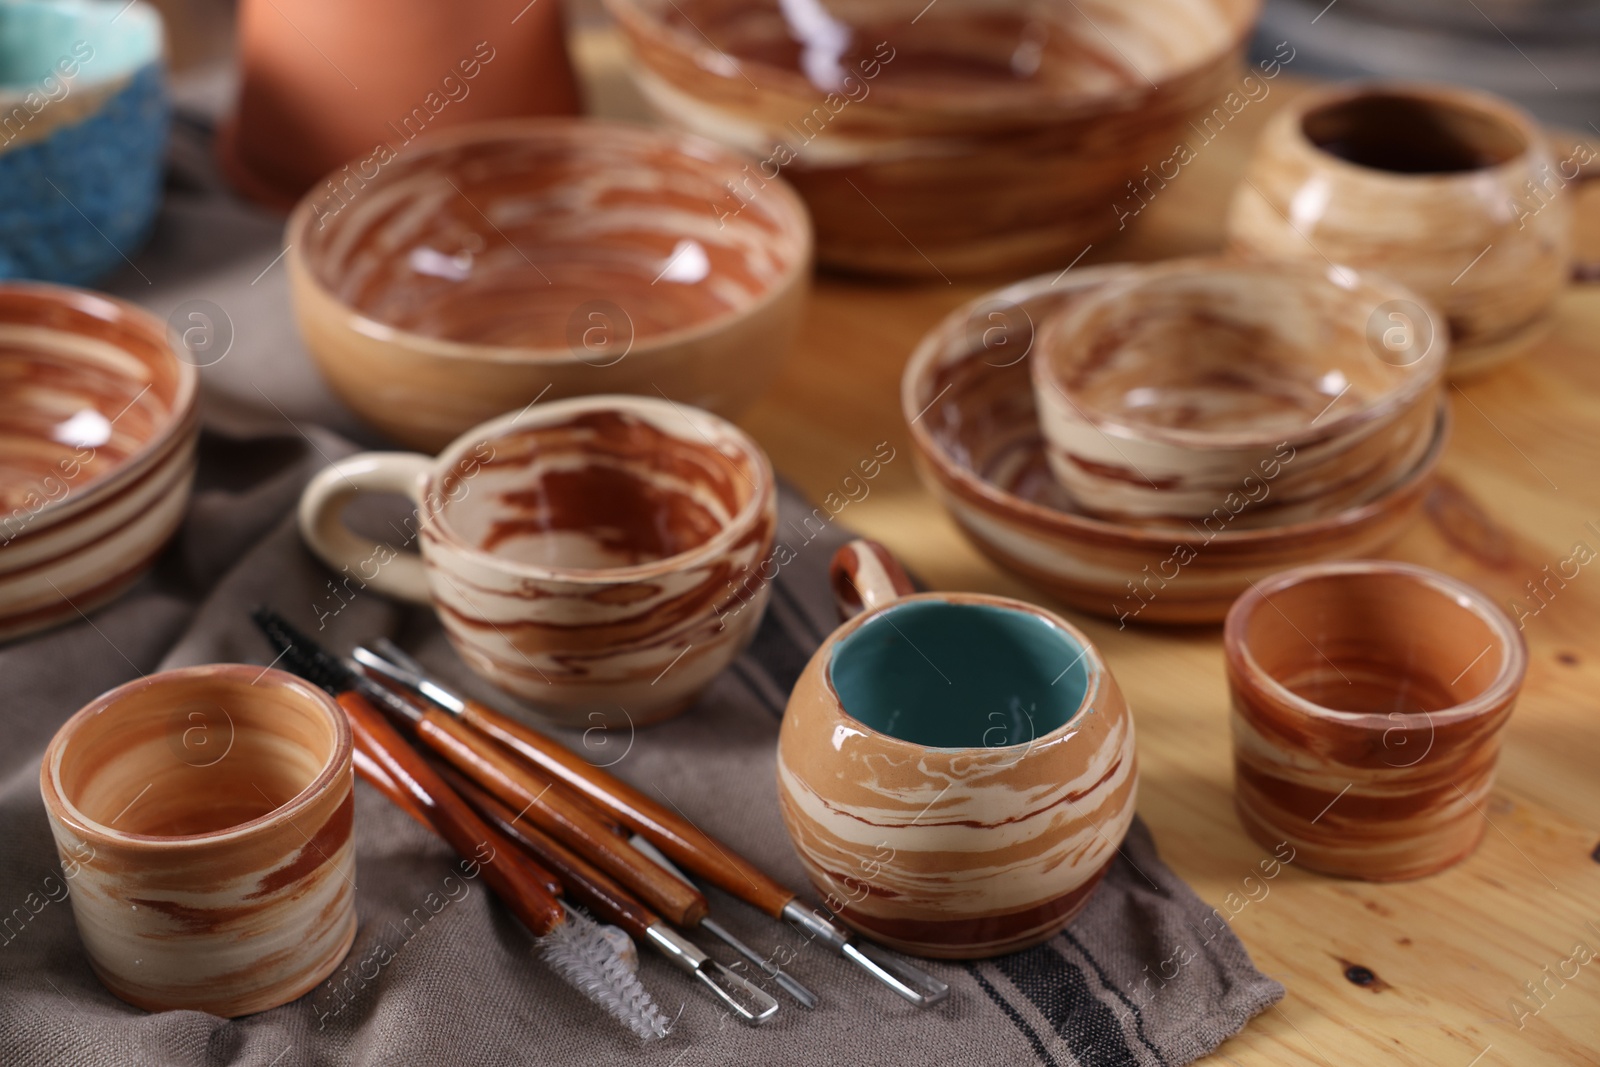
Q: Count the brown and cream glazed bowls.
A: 5